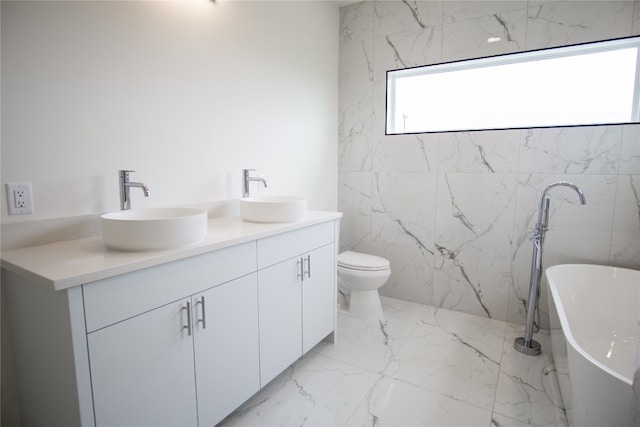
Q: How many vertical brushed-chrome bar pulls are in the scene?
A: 4